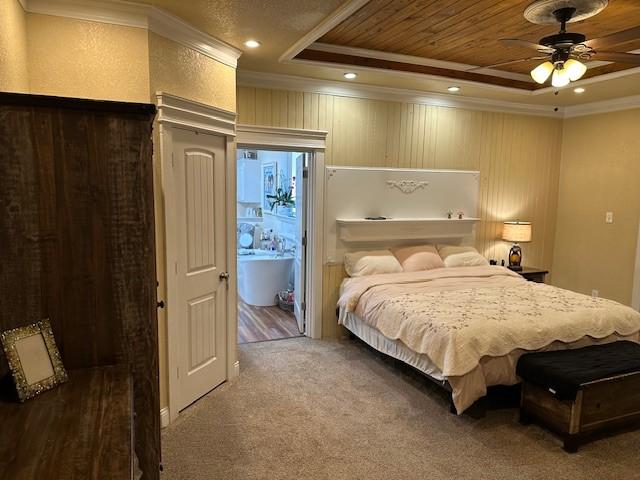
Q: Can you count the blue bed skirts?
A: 0